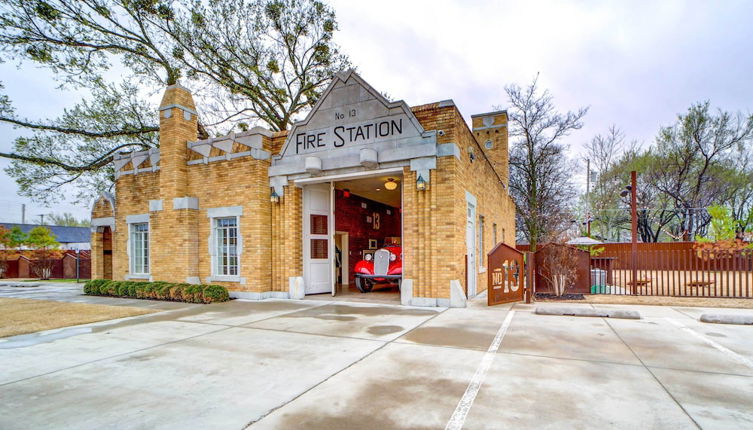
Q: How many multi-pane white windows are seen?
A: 2